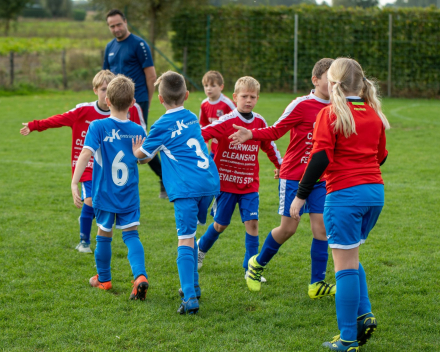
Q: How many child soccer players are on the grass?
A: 7